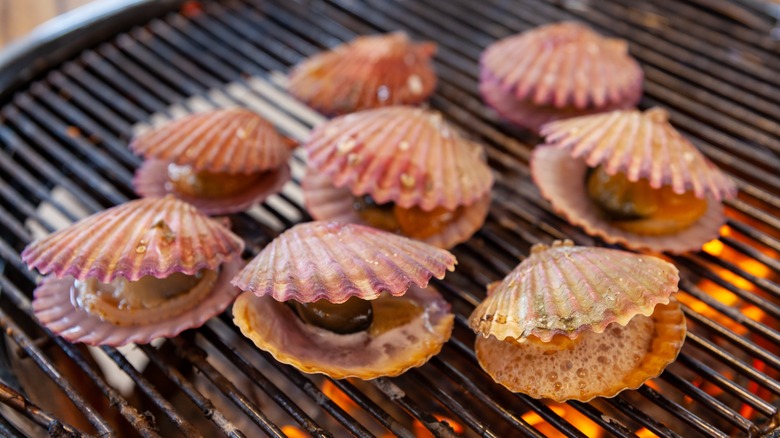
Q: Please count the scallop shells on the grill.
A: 8